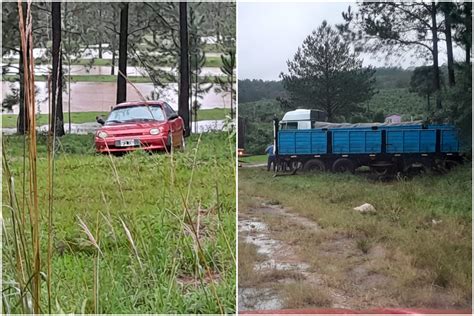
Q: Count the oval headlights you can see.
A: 2